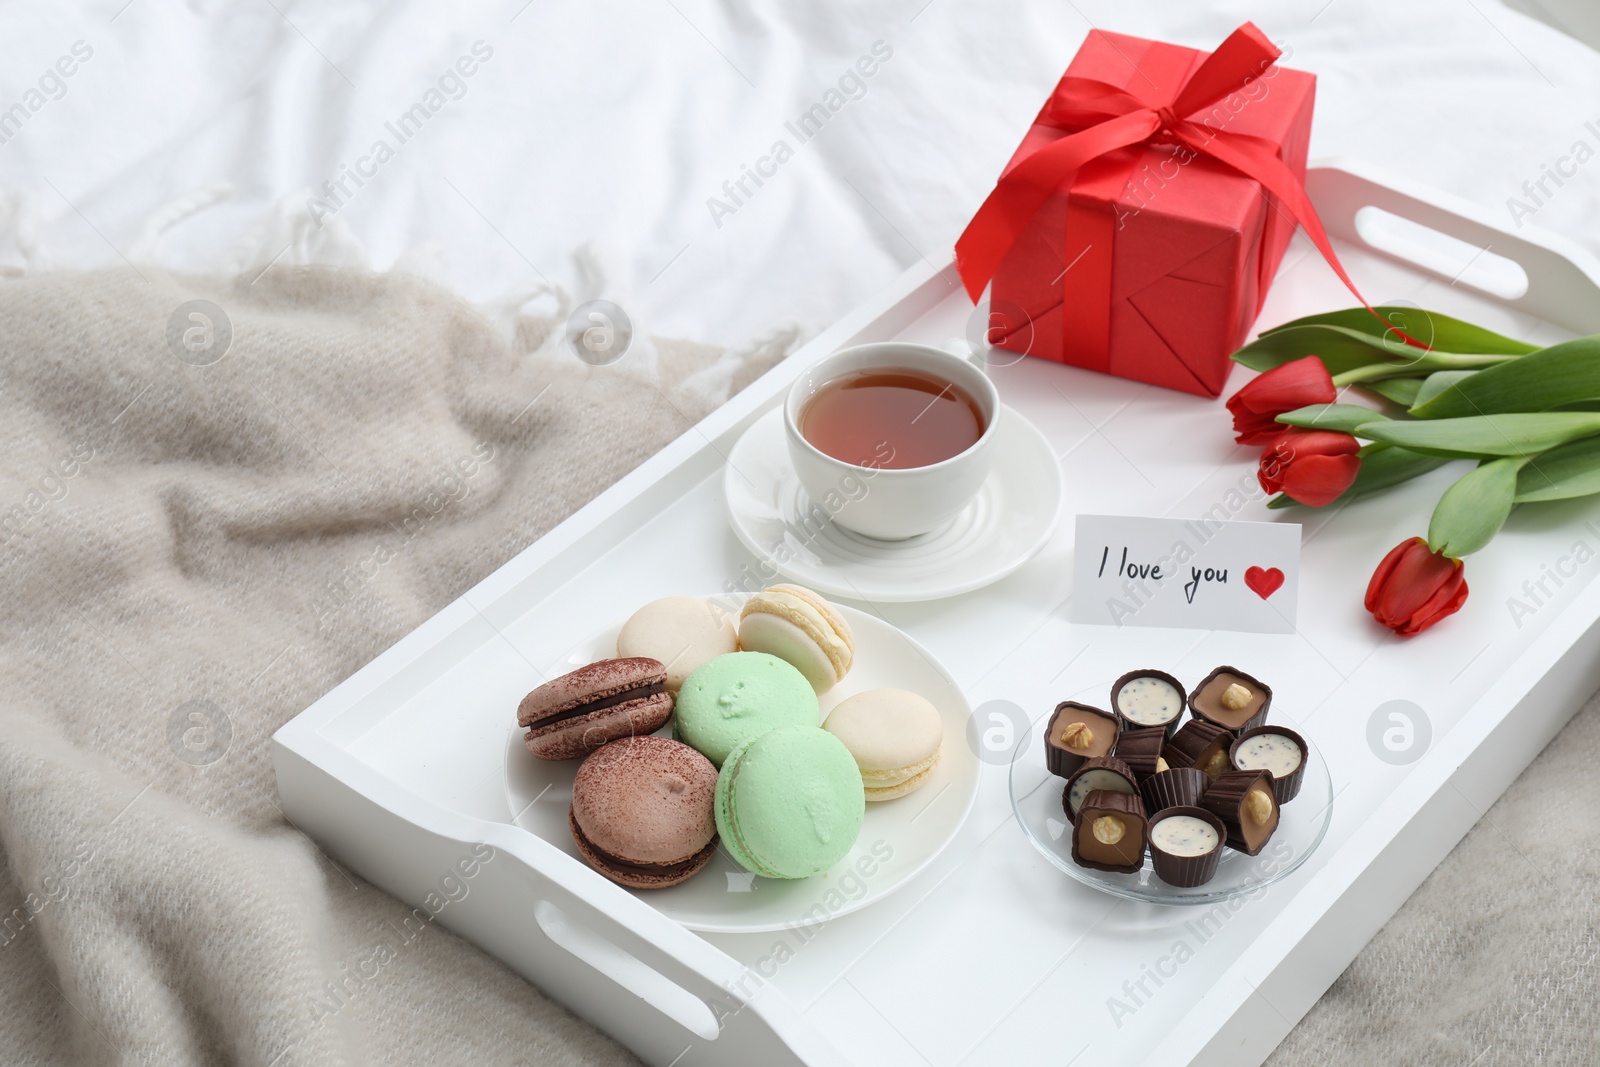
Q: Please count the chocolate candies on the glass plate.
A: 11